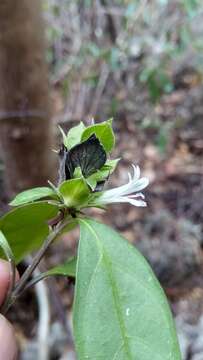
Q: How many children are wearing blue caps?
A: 0